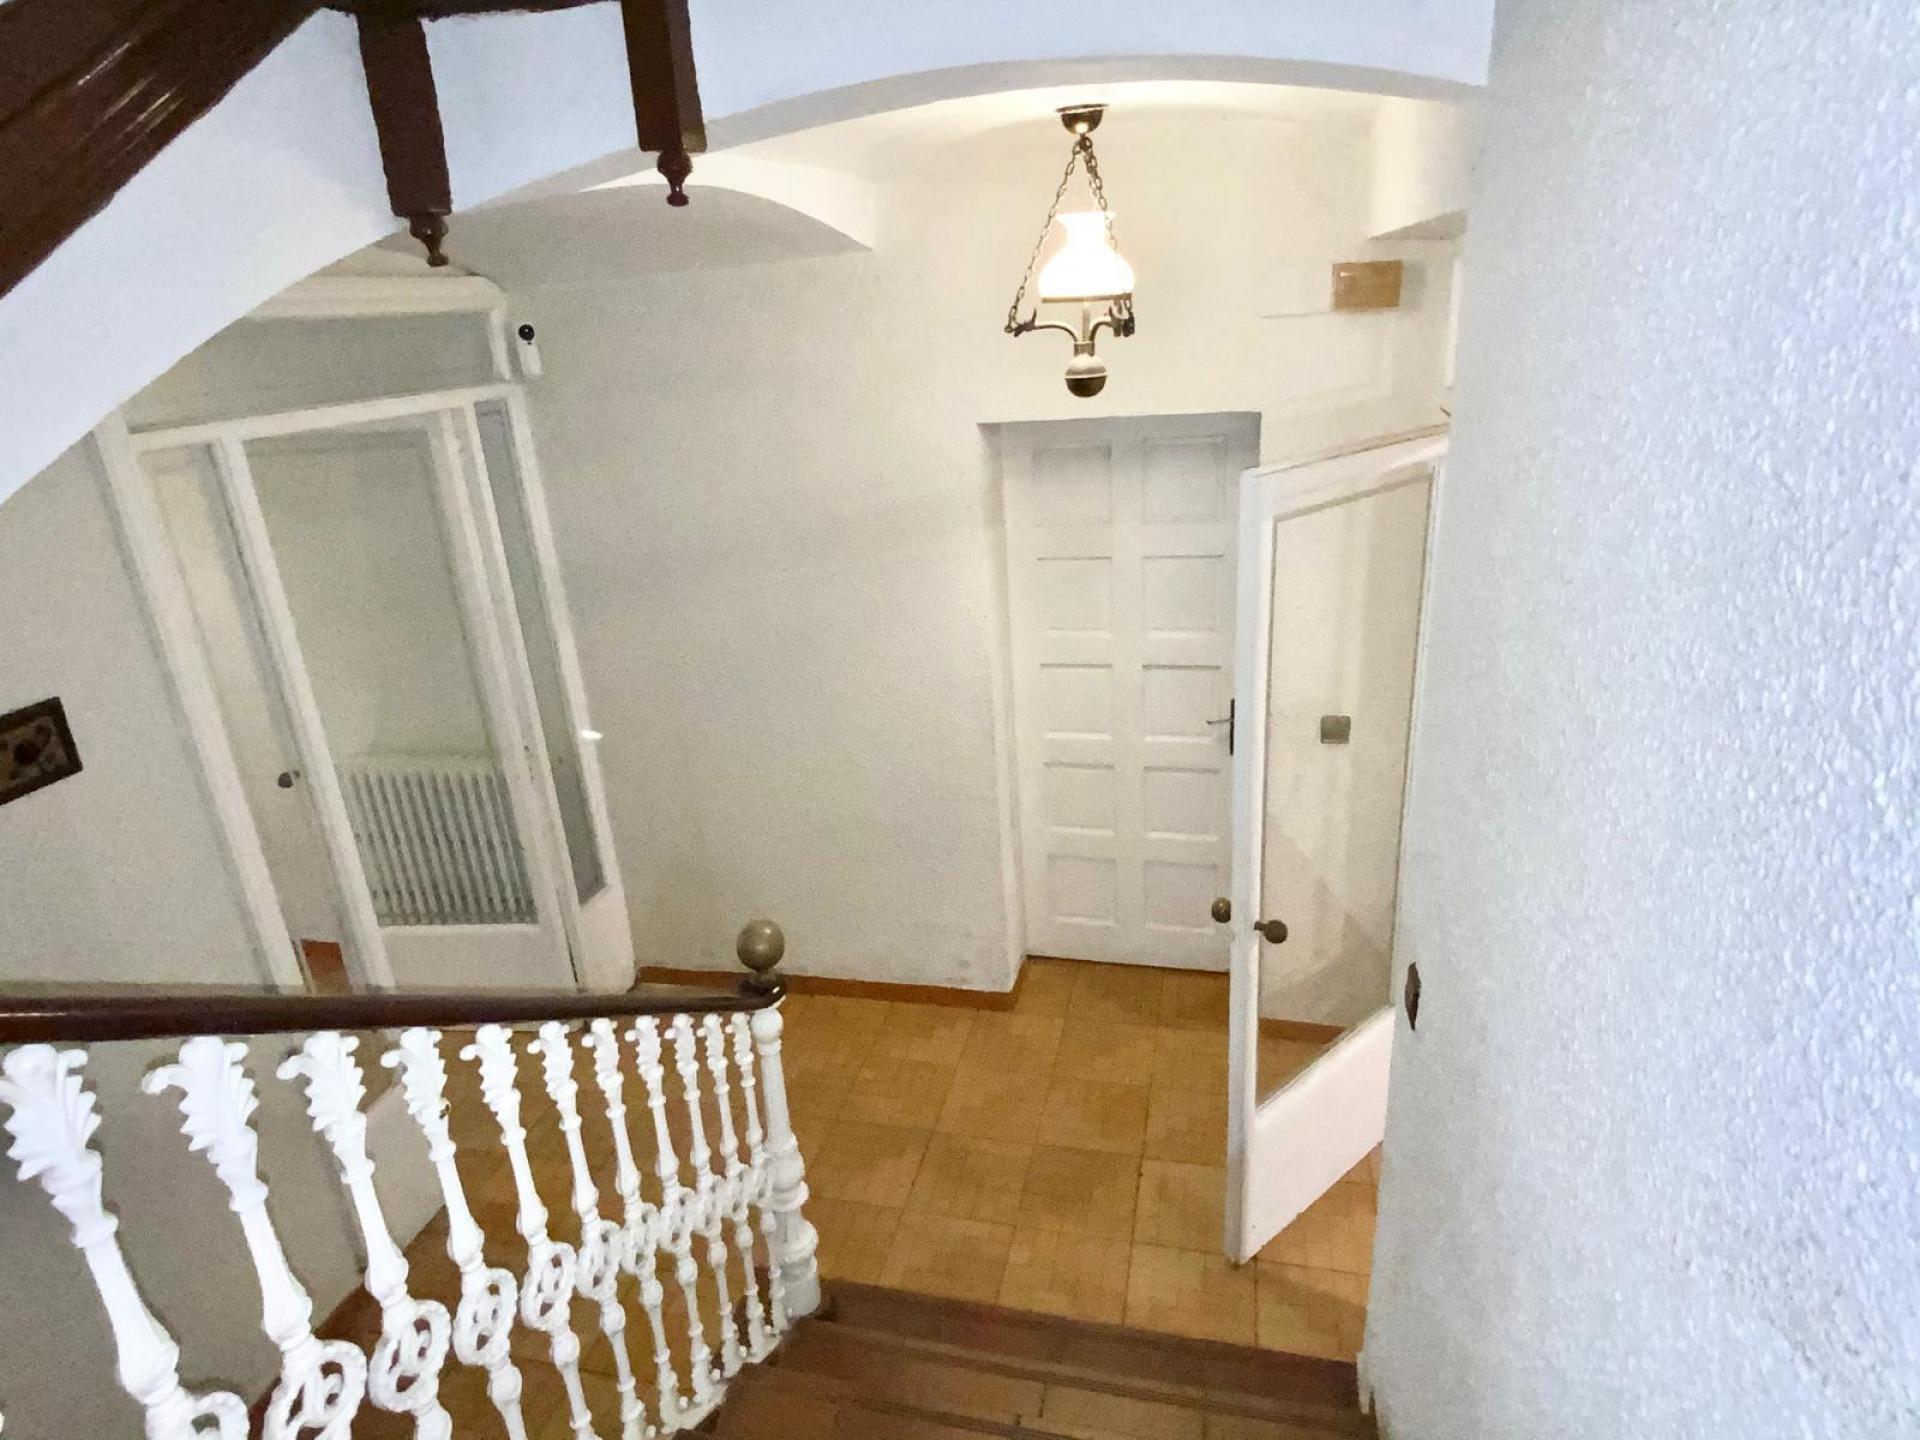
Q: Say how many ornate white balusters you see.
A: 11